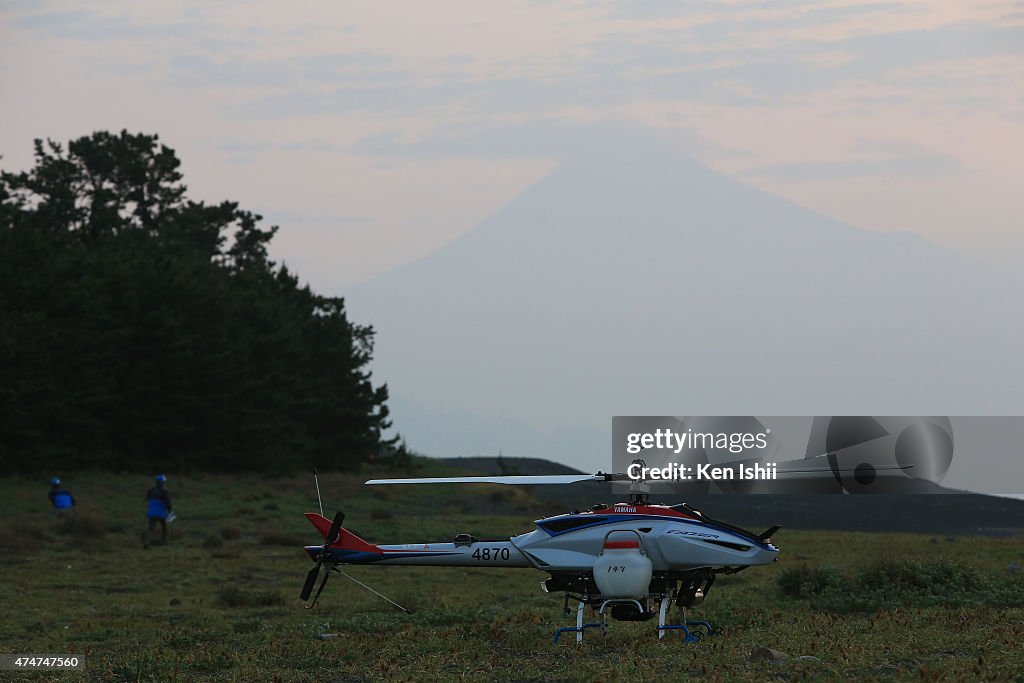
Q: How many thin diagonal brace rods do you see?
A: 1